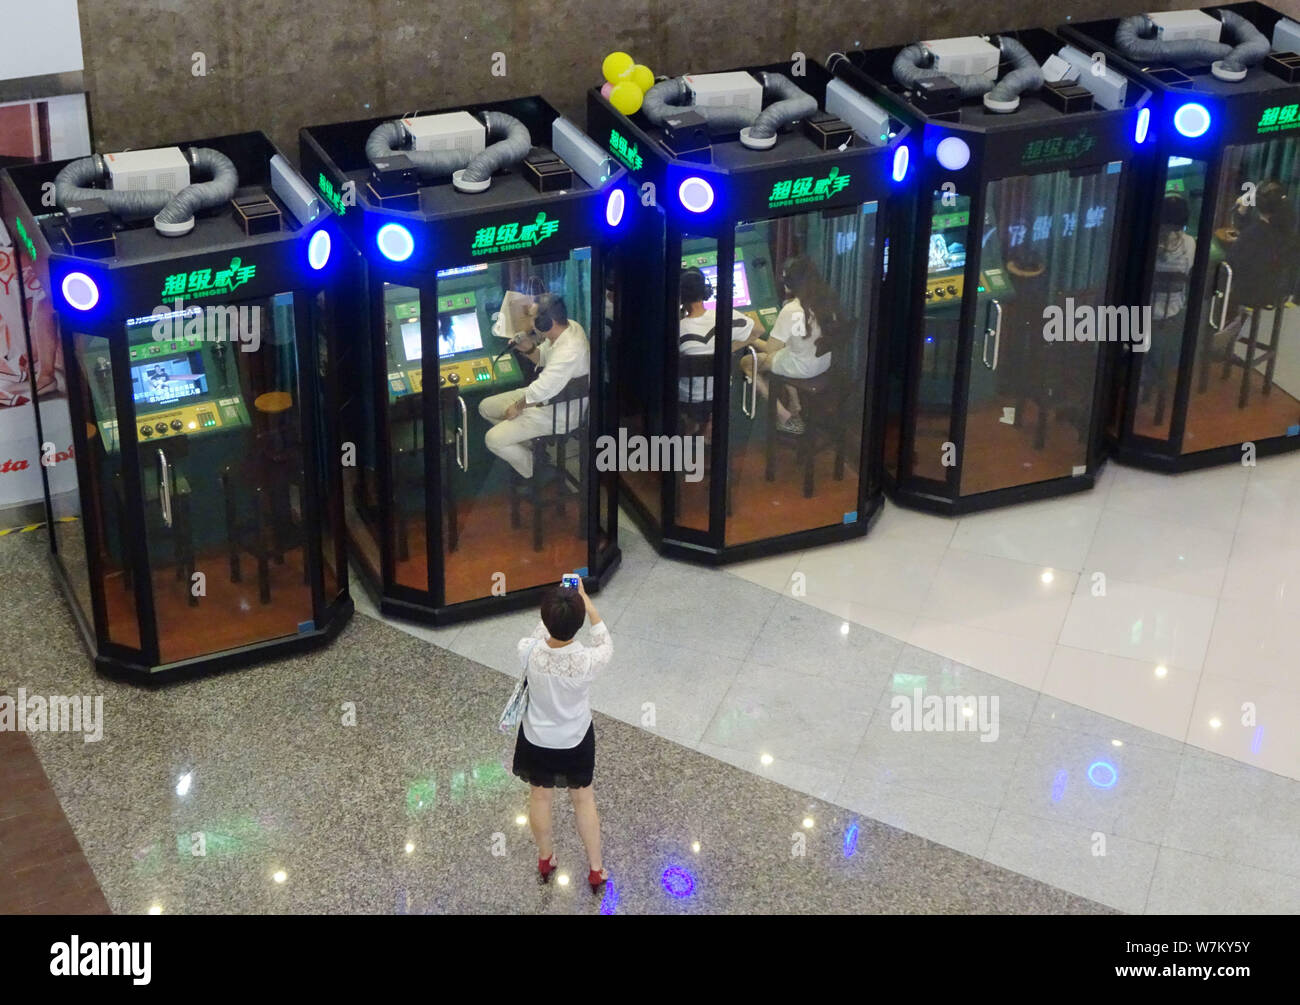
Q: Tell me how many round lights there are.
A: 9